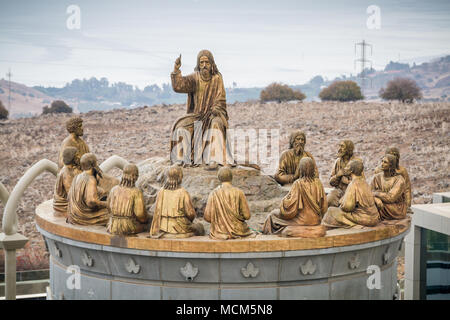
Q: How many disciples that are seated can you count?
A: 12